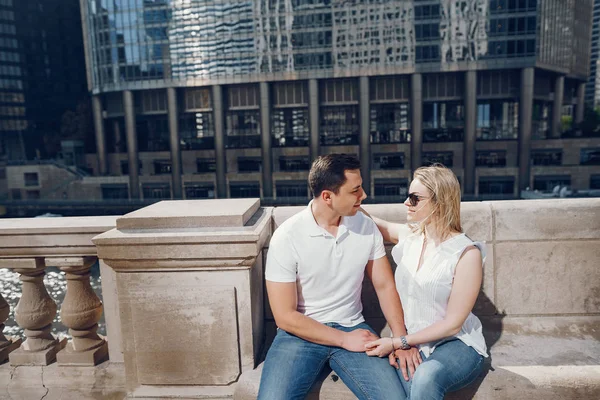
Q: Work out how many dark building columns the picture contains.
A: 12